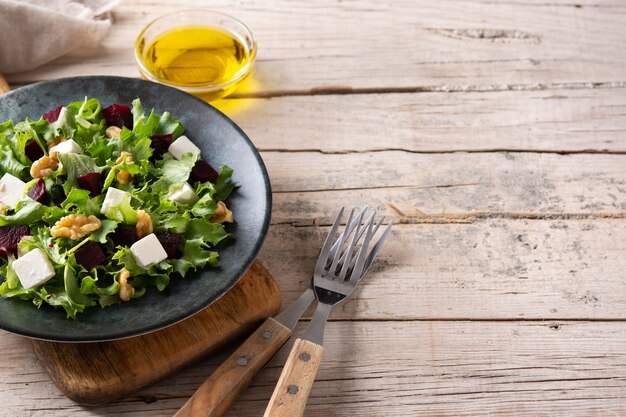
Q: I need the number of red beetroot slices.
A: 11